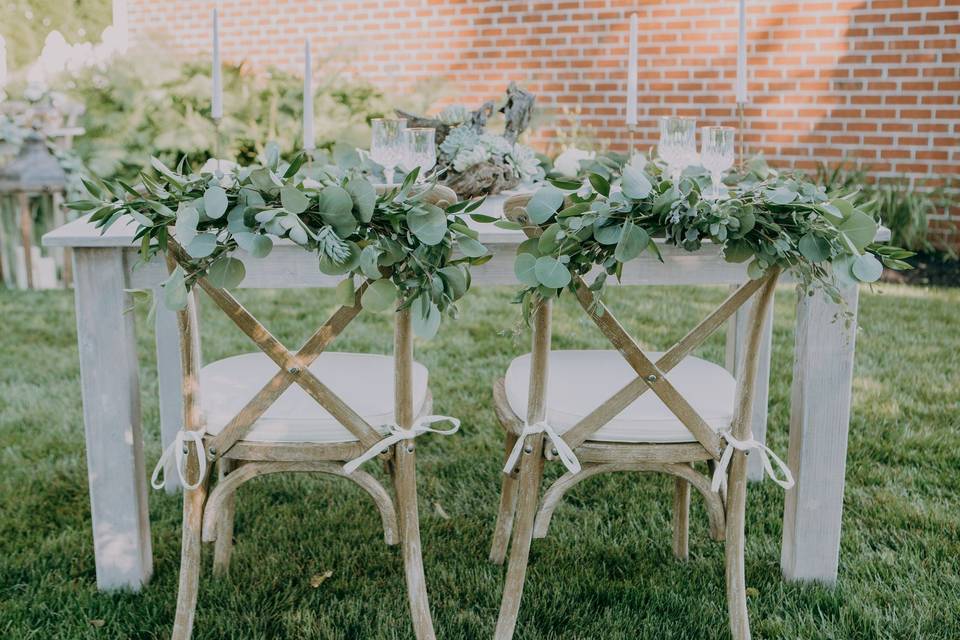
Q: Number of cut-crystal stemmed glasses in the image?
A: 4